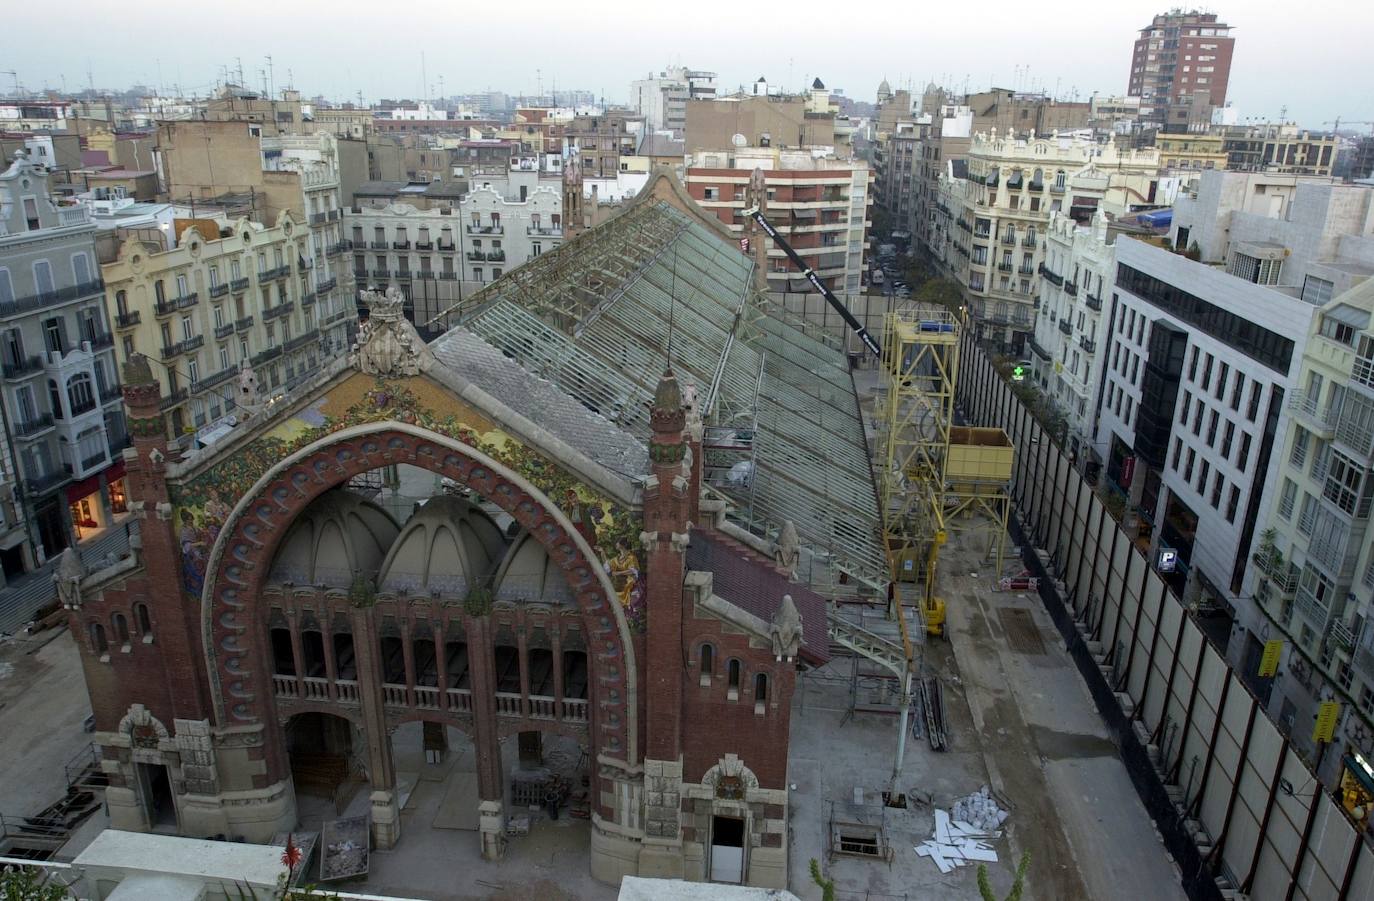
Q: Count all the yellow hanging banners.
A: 2